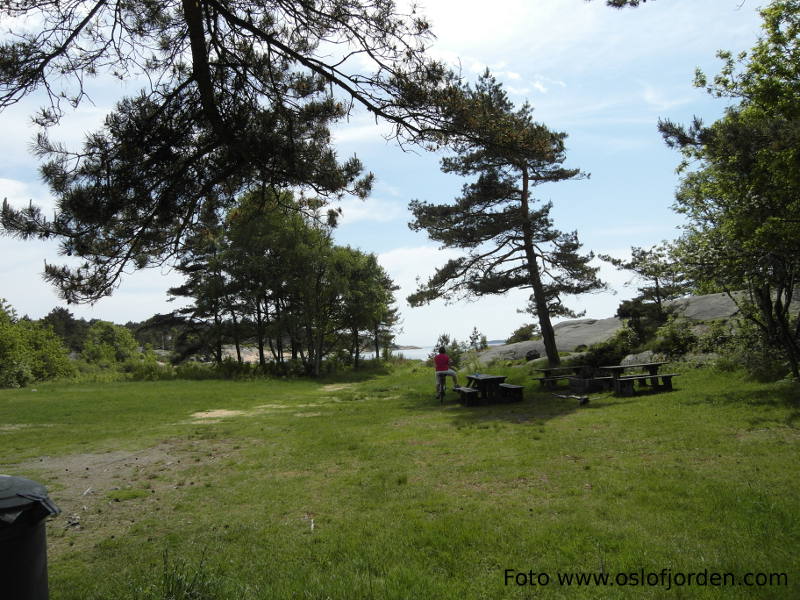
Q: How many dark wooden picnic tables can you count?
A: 3